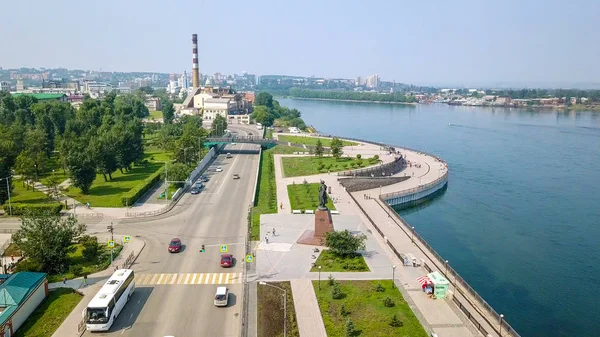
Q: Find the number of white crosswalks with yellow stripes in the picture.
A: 1